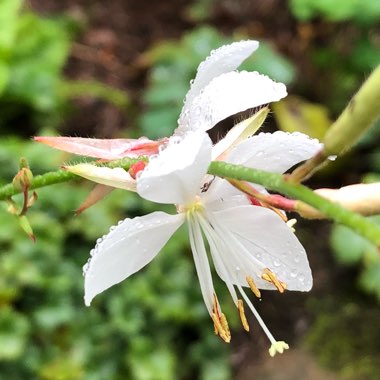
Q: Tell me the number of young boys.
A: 0